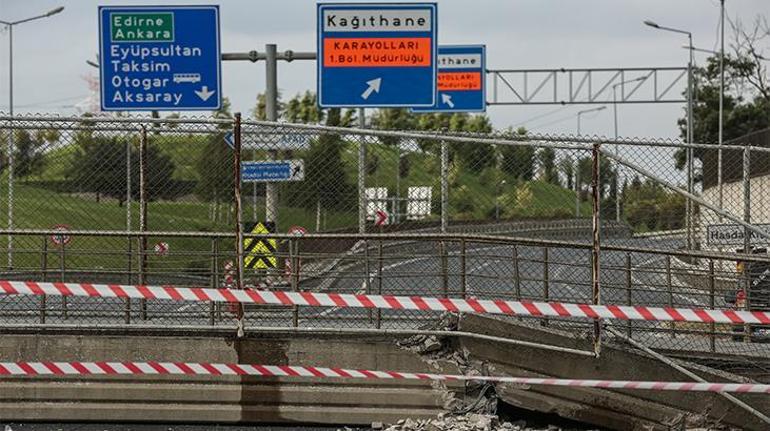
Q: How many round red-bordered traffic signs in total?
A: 2